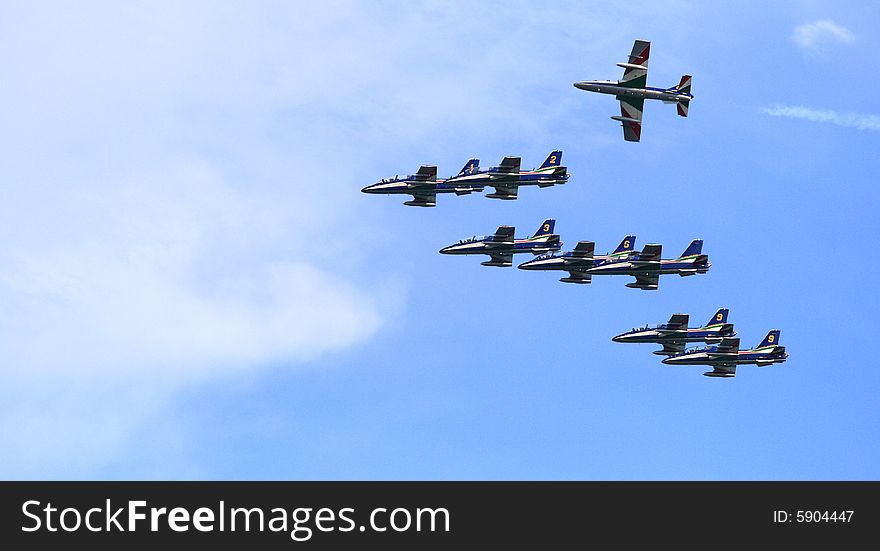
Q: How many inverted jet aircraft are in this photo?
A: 1